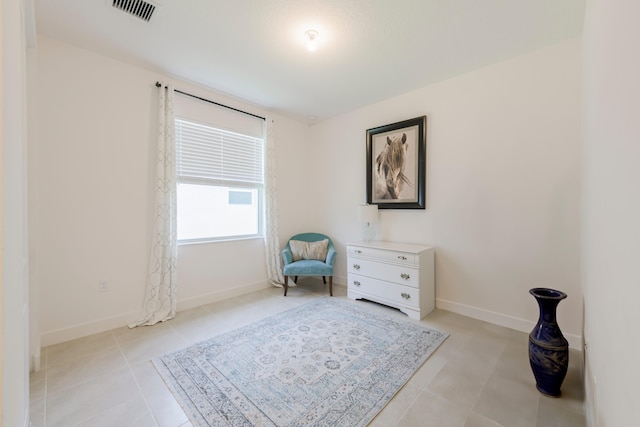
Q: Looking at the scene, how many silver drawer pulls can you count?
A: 6